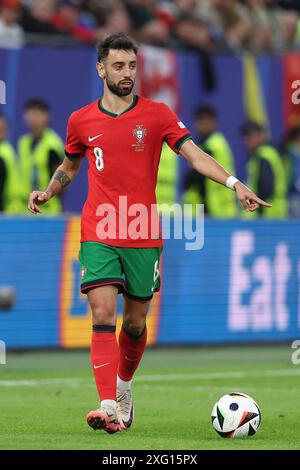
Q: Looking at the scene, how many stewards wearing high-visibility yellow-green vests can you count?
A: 5